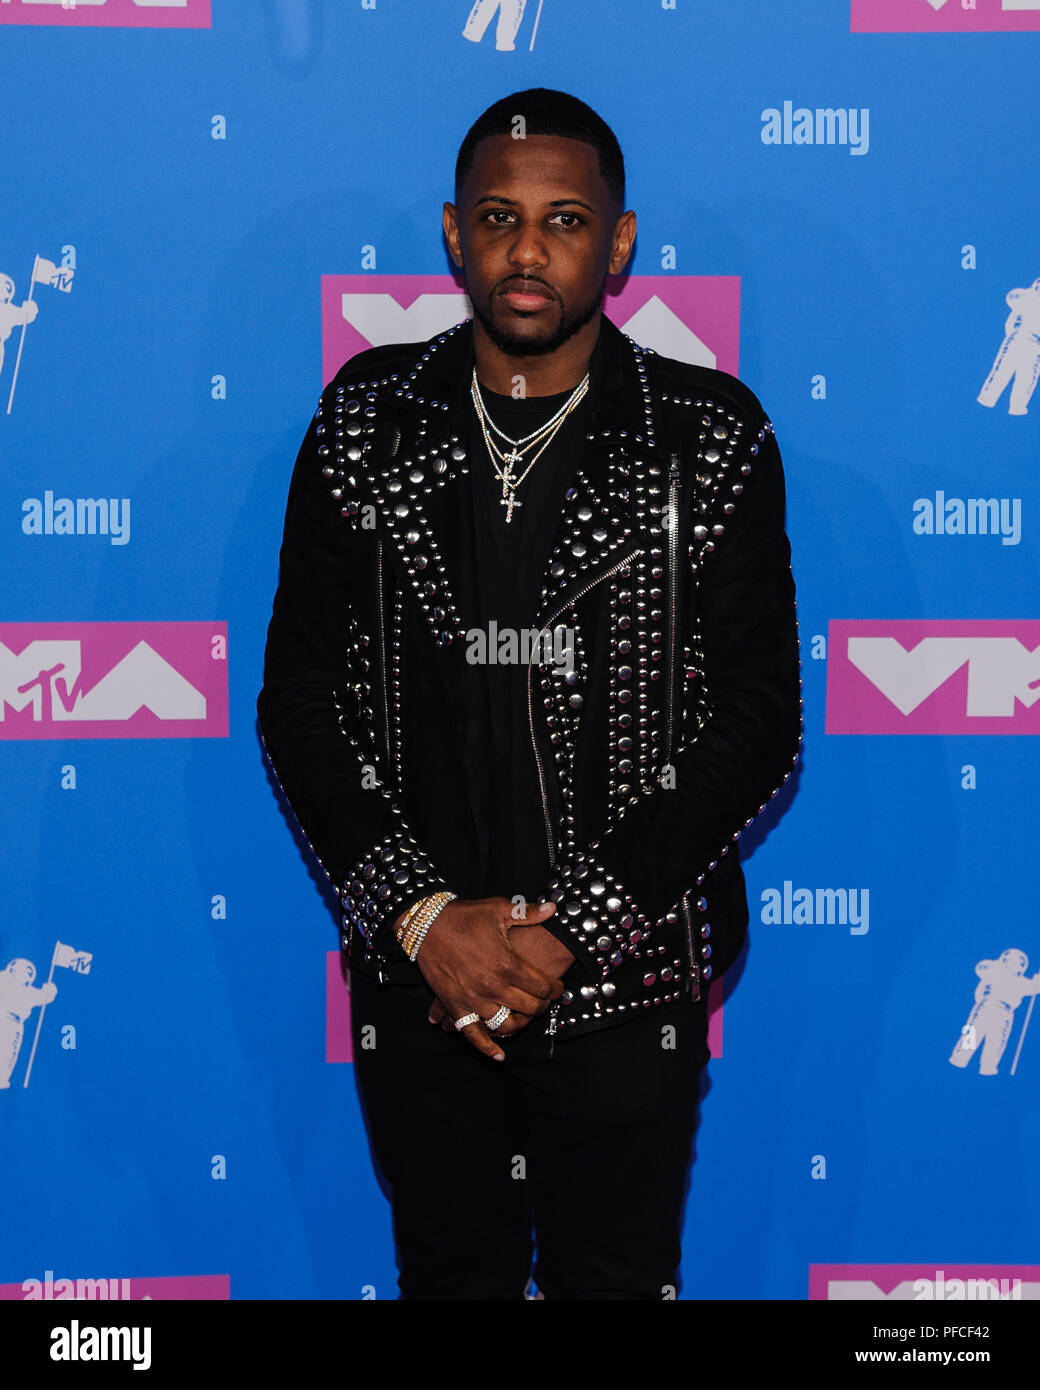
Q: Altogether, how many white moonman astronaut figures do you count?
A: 5